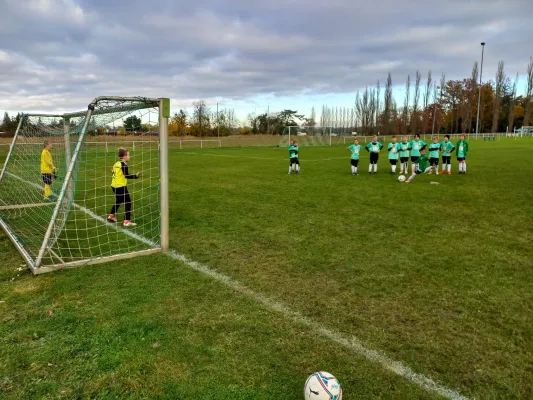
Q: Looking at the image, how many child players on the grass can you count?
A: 13